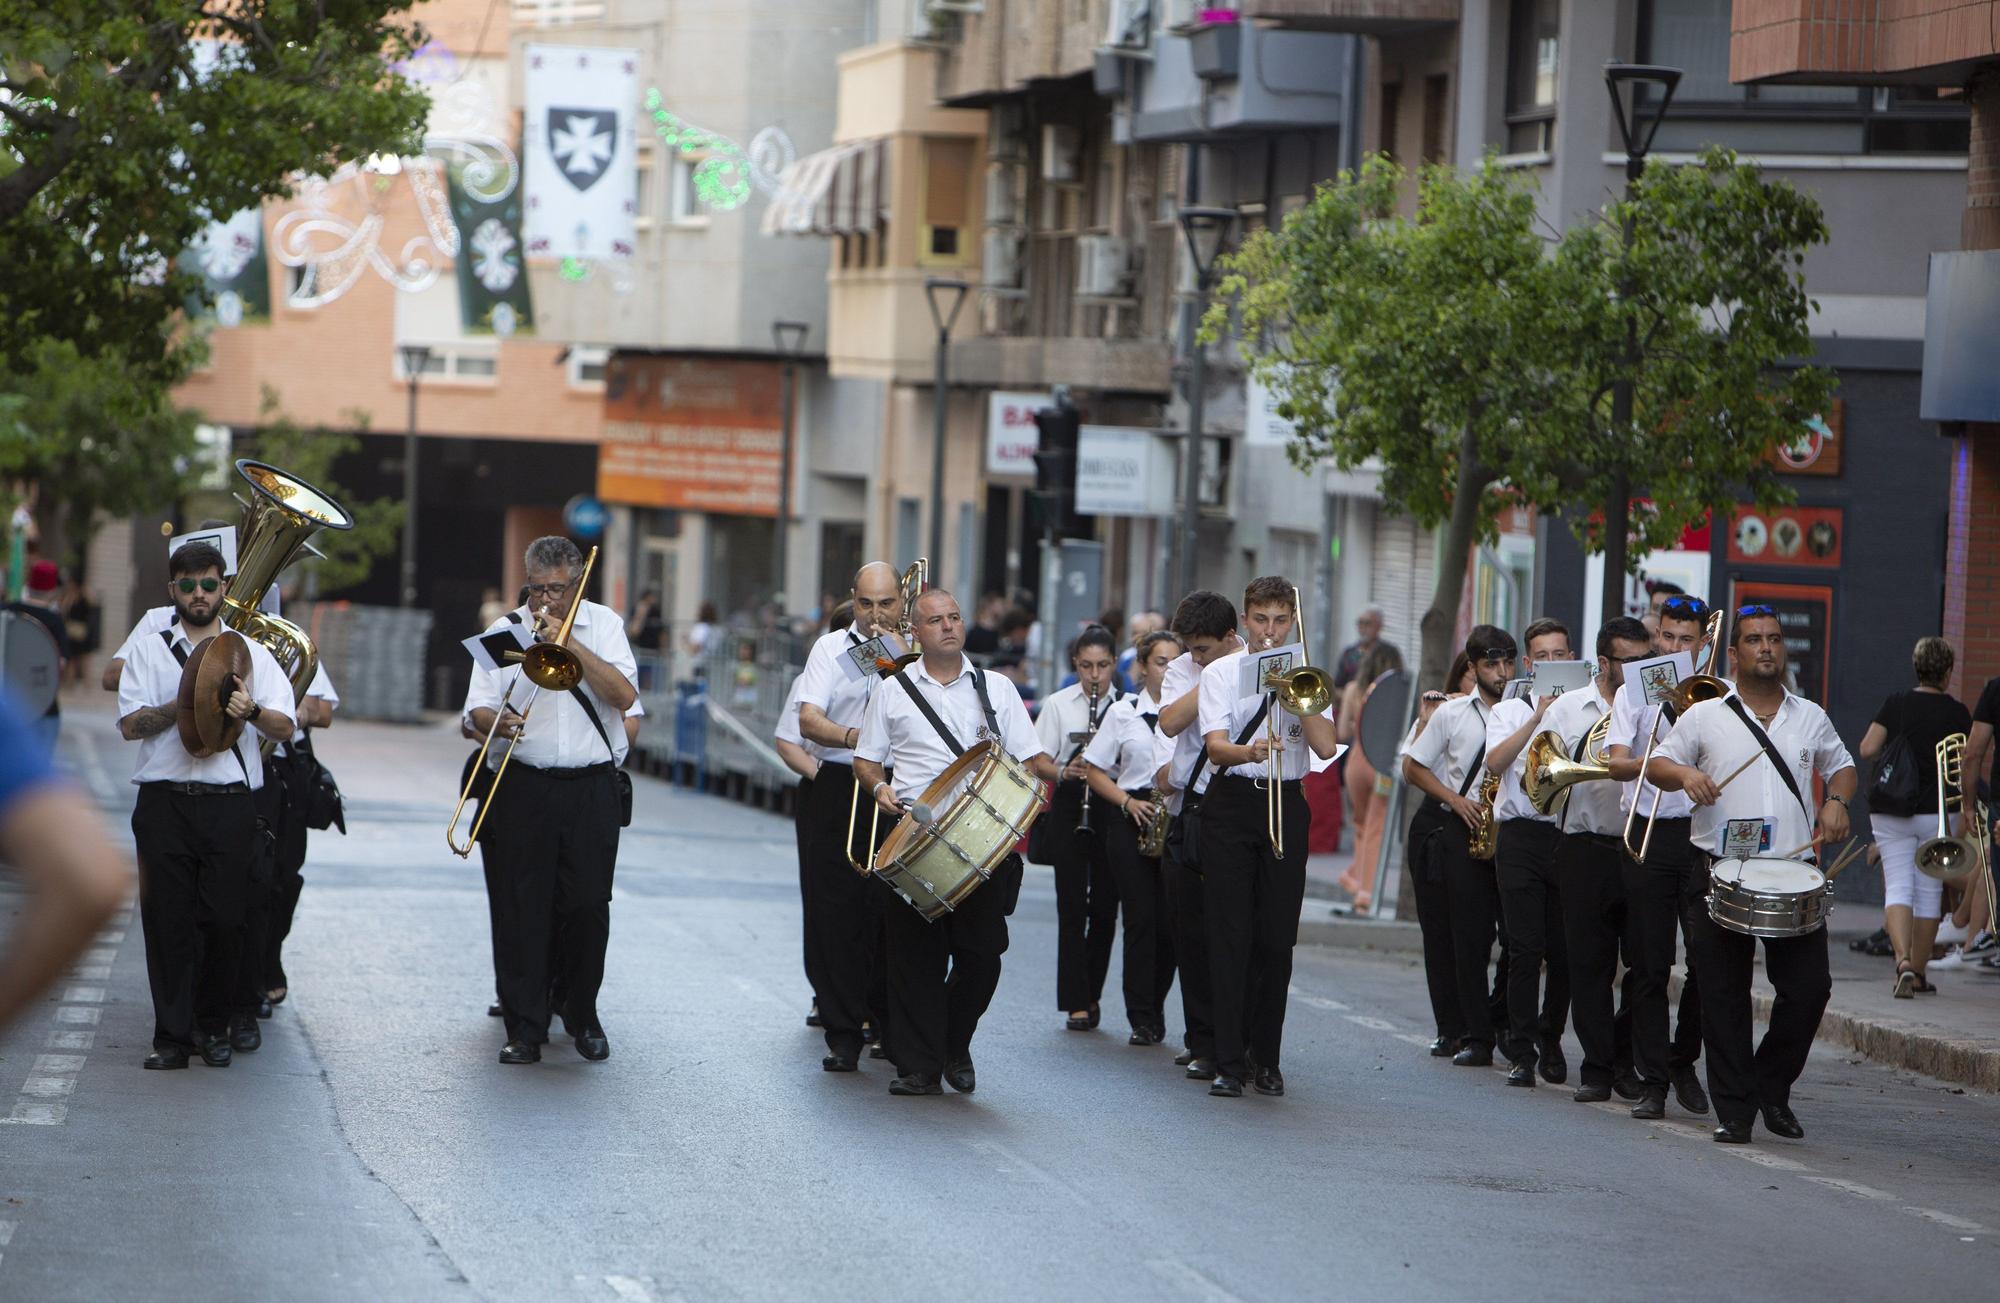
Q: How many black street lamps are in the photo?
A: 5